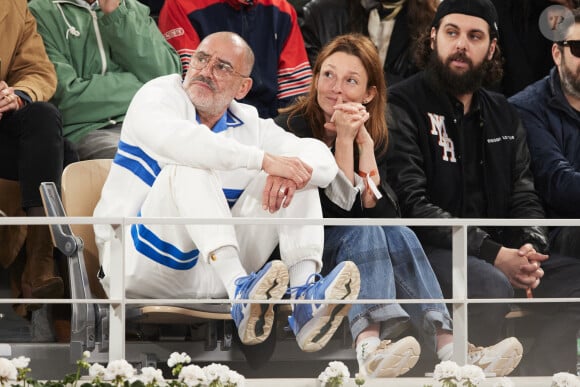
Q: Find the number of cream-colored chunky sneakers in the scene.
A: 2